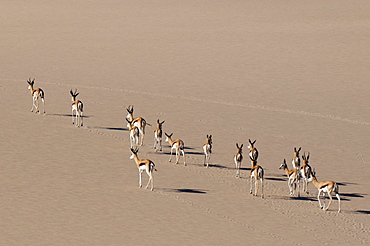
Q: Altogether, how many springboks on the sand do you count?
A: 15